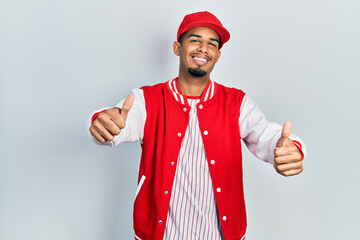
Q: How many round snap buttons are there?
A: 10